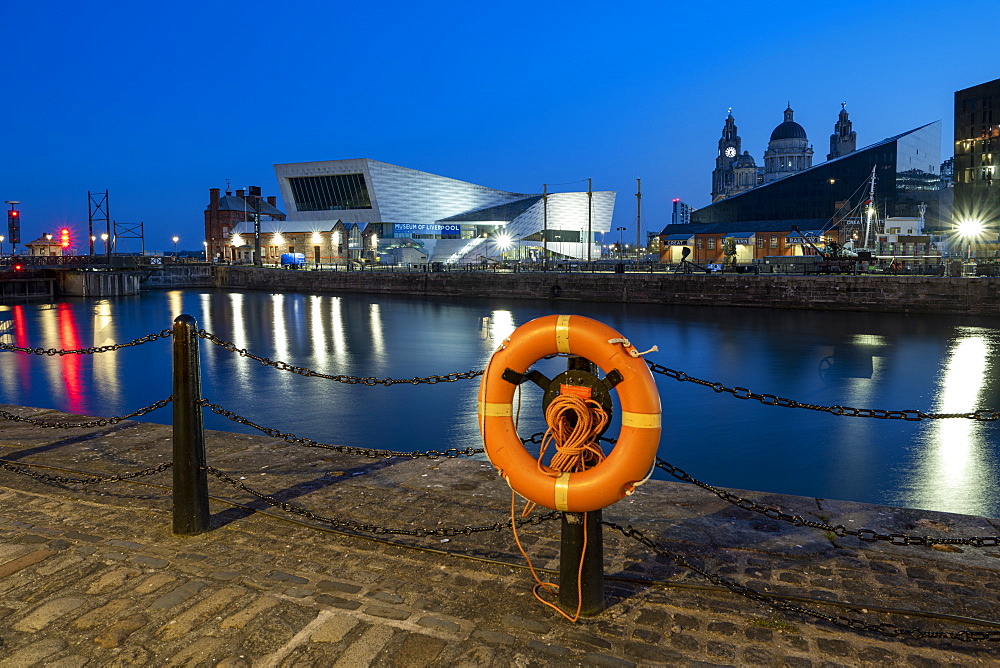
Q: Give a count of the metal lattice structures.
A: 2